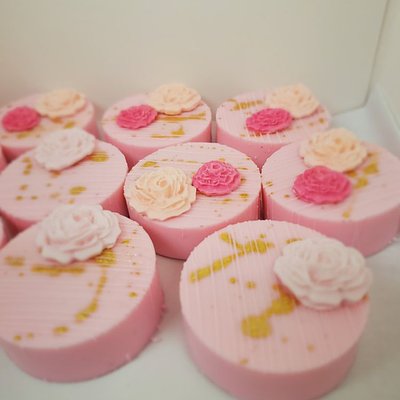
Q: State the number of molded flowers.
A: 13